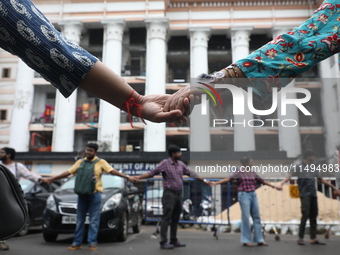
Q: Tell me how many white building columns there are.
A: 8